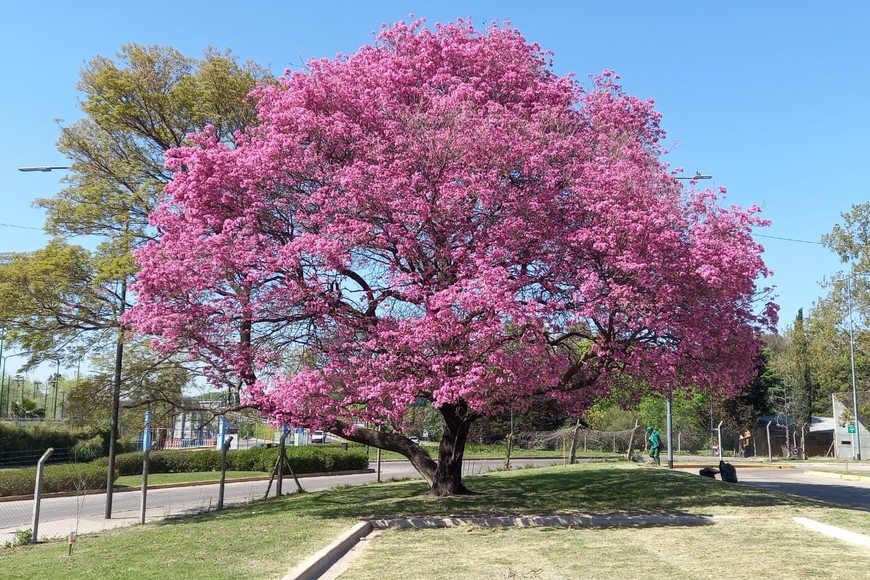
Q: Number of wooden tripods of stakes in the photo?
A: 1